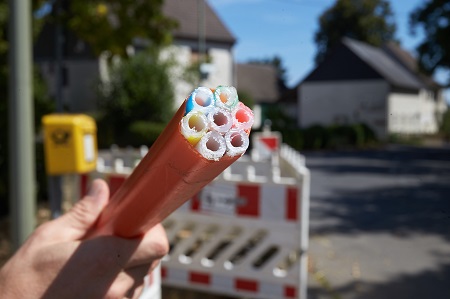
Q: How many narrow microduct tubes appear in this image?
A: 7